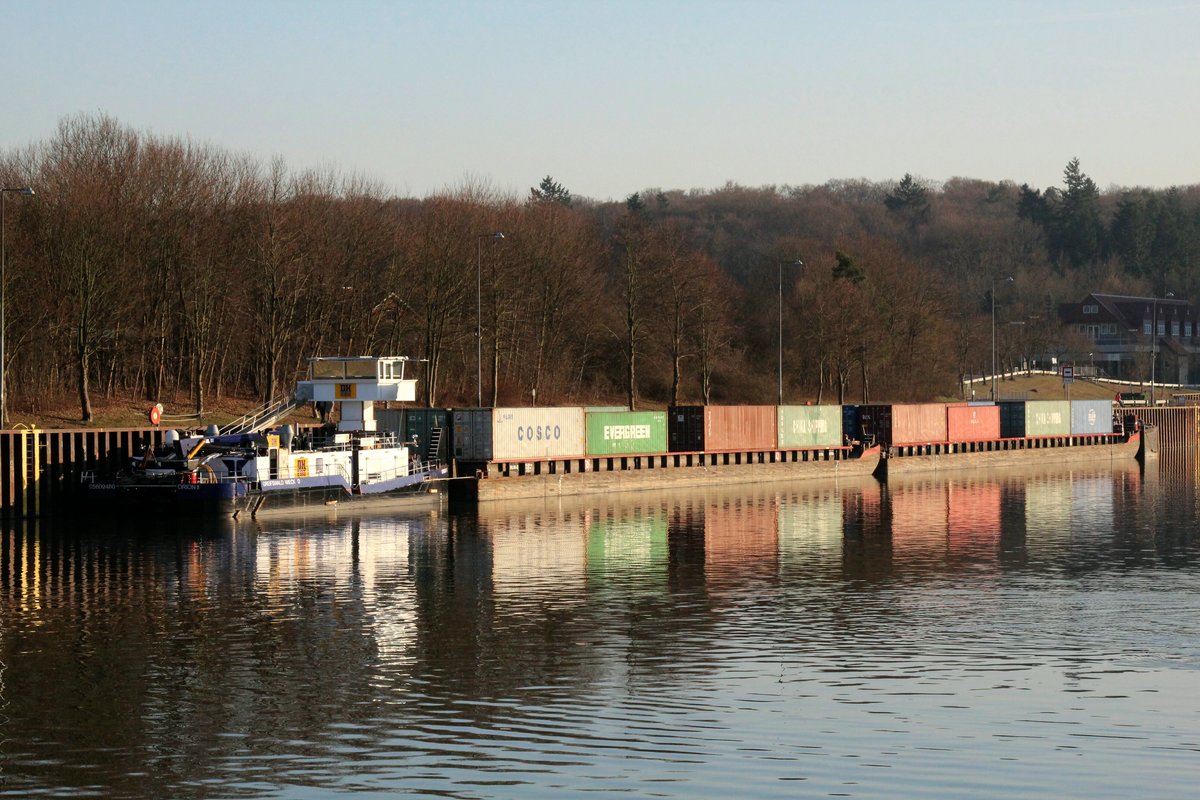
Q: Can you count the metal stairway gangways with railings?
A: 1